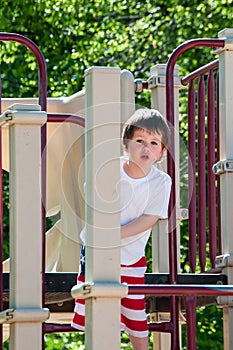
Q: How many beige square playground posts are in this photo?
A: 4